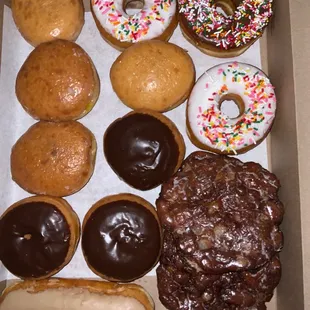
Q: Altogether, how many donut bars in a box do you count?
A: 1